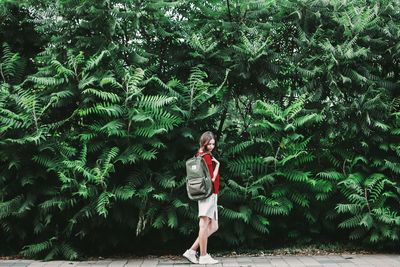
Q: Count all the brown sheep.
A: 0